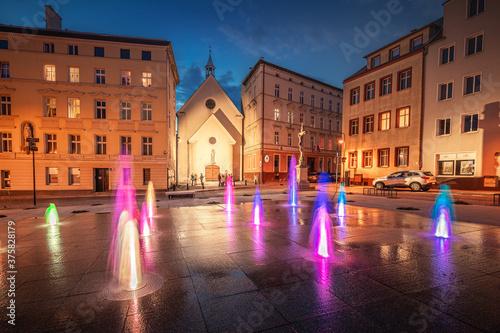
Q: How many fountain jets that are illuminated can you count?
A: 10